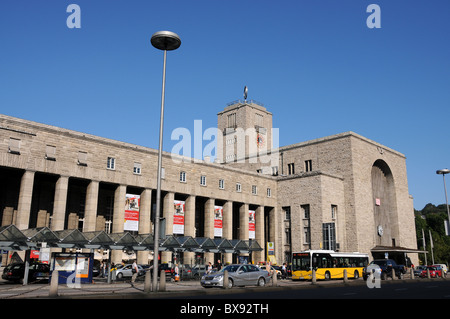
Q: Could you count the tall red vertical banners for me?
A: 4